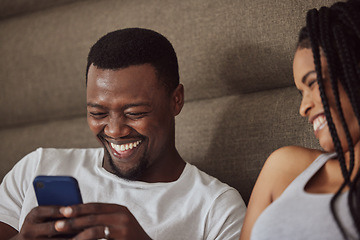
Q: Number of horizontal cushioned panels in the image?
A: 3